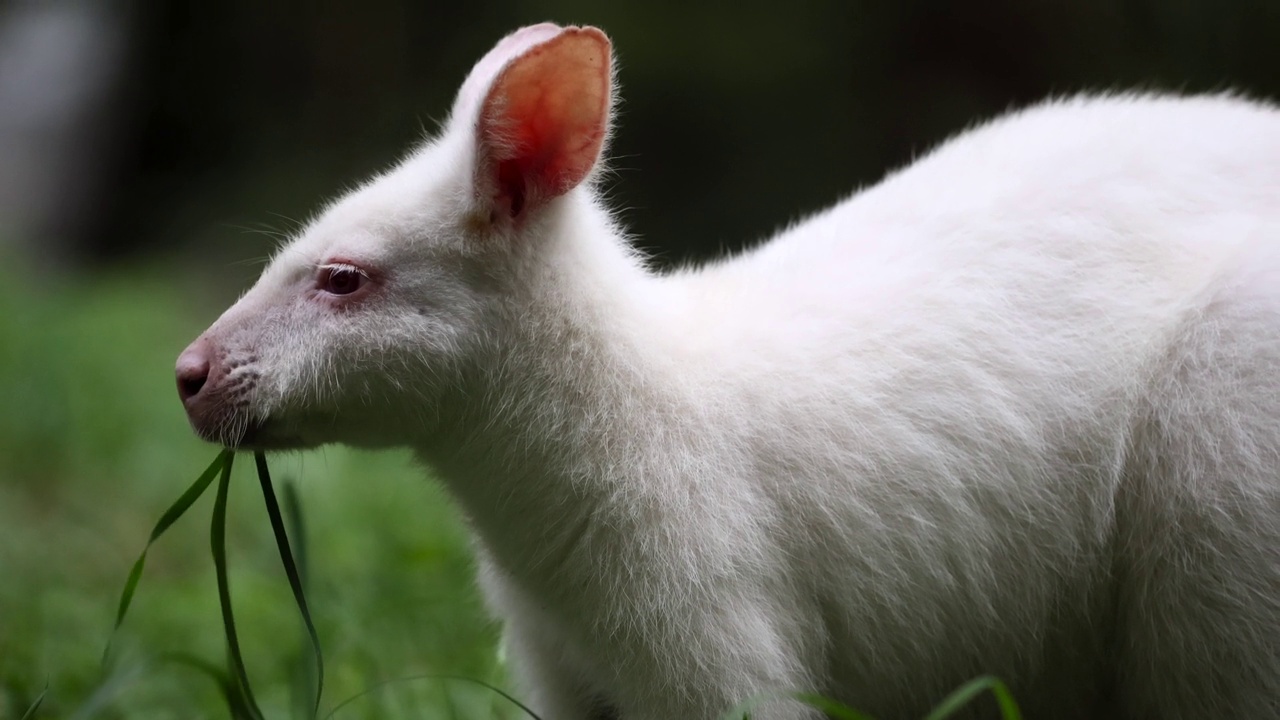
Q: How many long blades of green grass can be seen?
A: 3